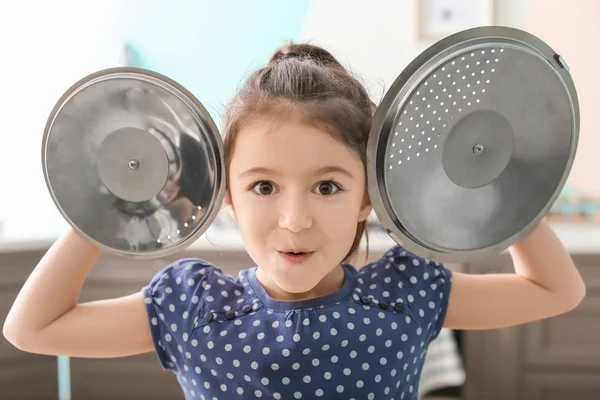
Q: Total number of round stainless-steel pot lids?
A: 2